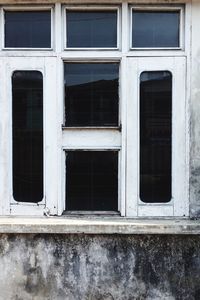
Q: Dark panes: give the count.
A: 7